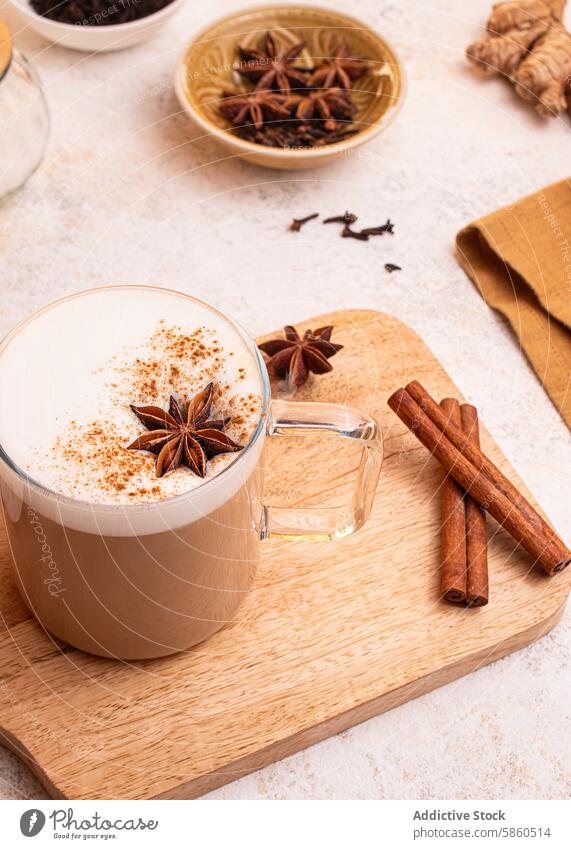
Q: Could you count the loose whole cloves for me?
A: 5